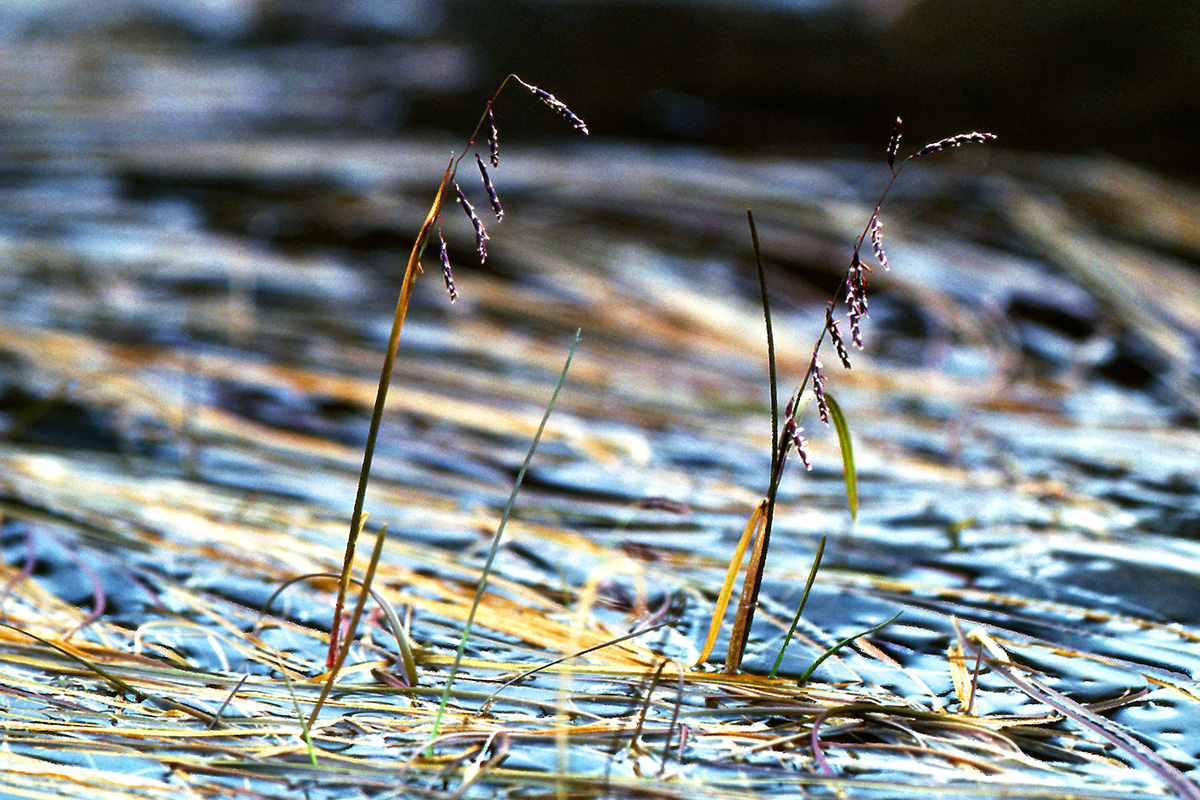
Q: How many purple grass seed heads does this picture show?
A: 12